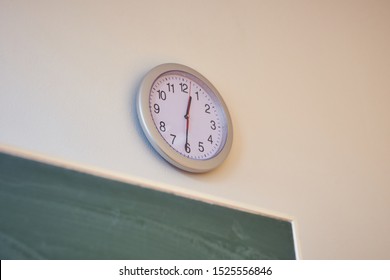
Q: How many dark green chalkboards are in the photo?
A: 1